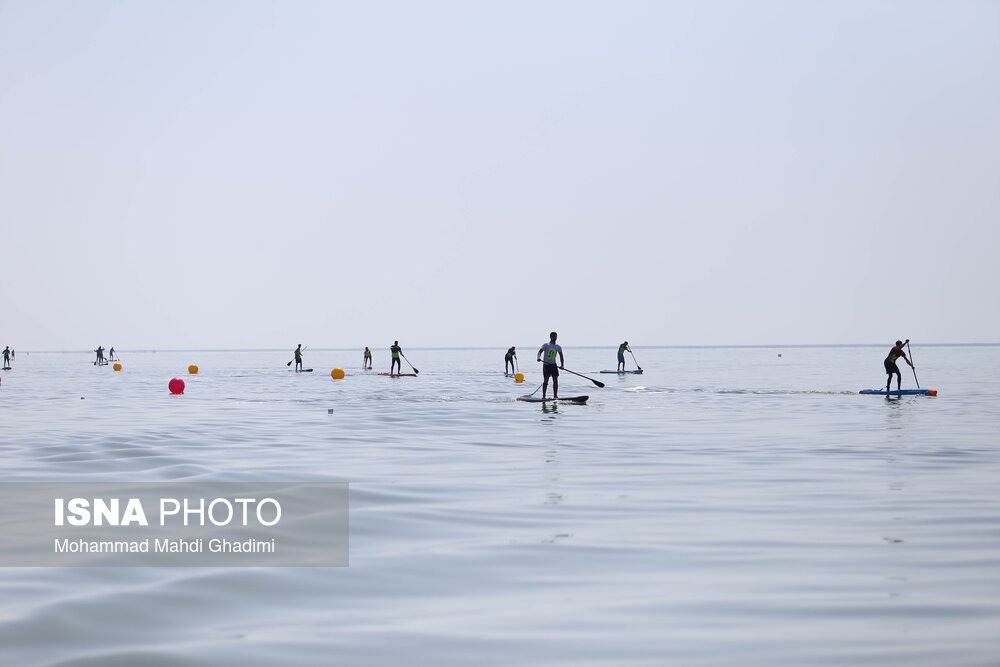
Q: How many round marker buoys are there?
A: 5